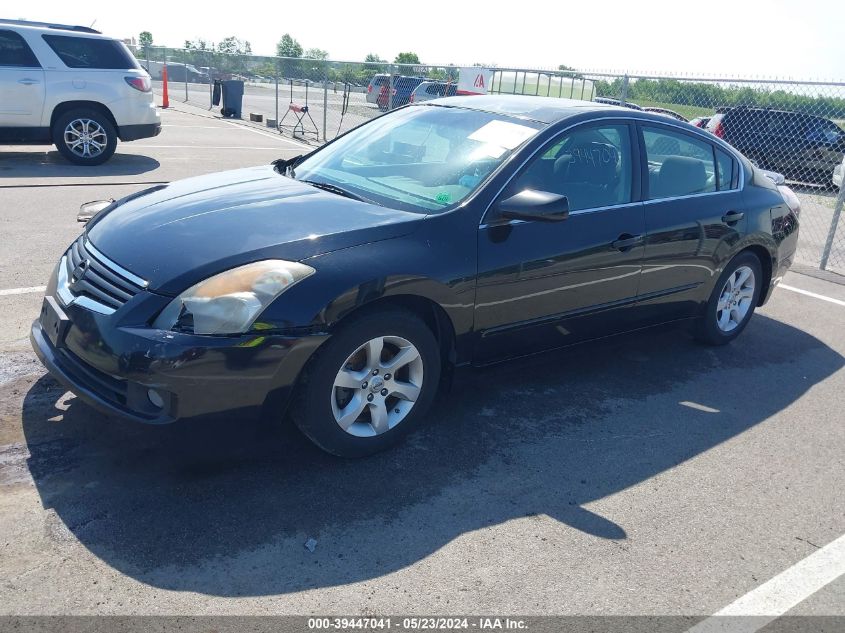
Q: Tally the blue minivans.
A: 1